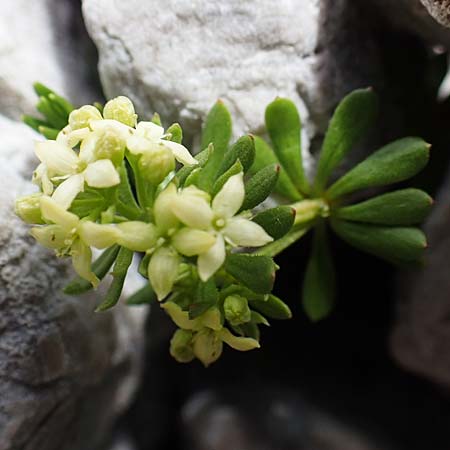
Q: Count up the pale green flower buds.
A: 7